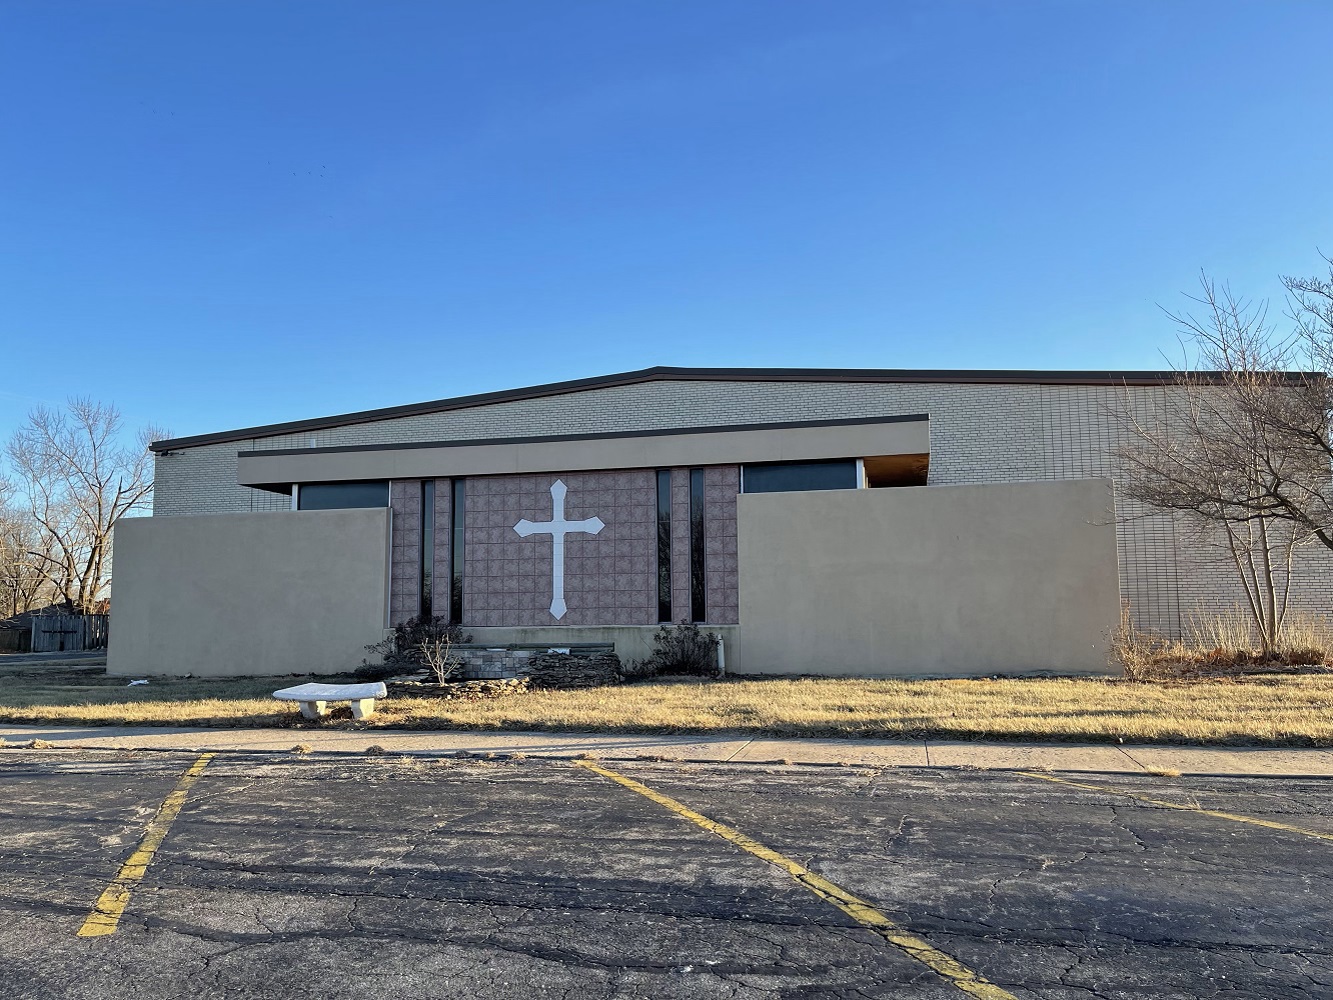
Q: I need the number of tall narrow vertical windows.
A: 4